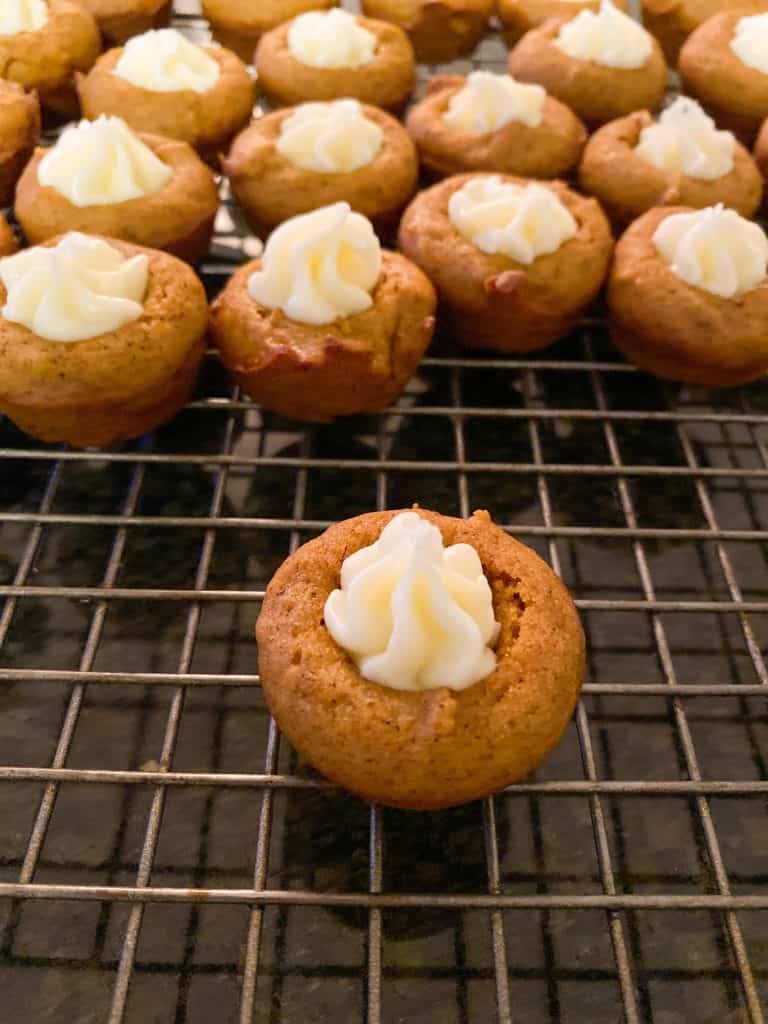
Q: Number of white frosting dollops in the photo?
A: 14